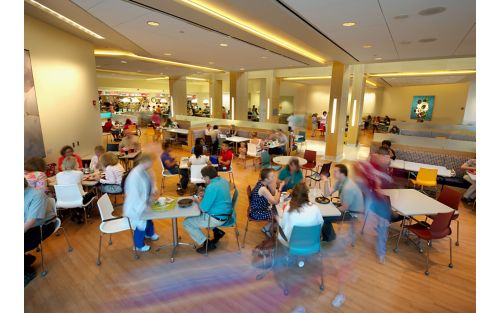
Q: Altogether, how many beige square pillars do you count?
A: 6